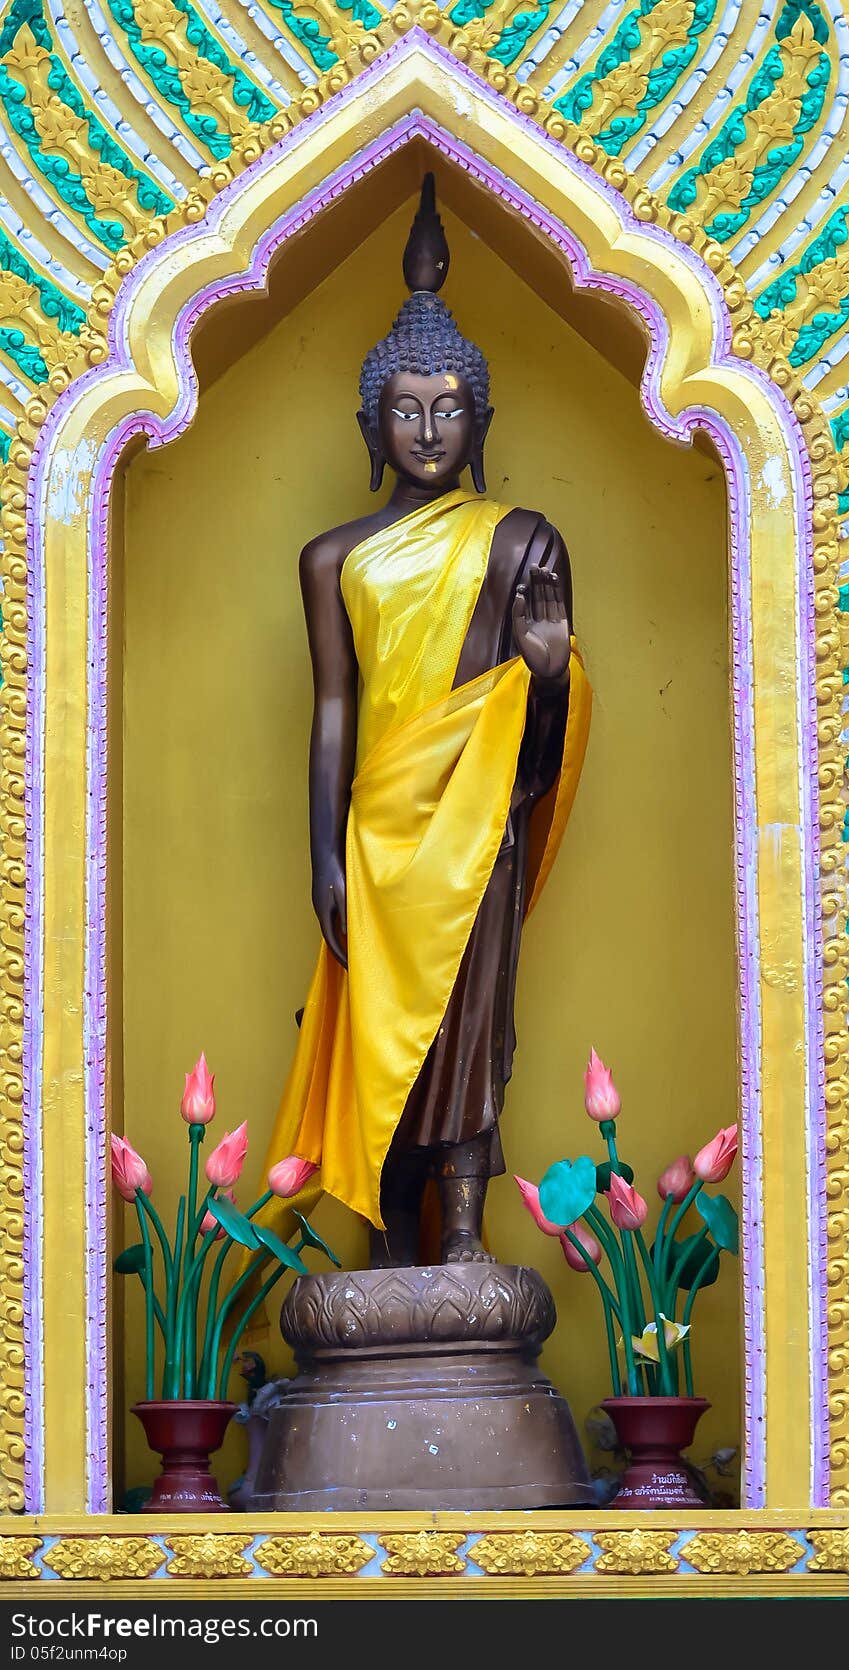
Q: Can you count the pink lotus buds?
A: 11